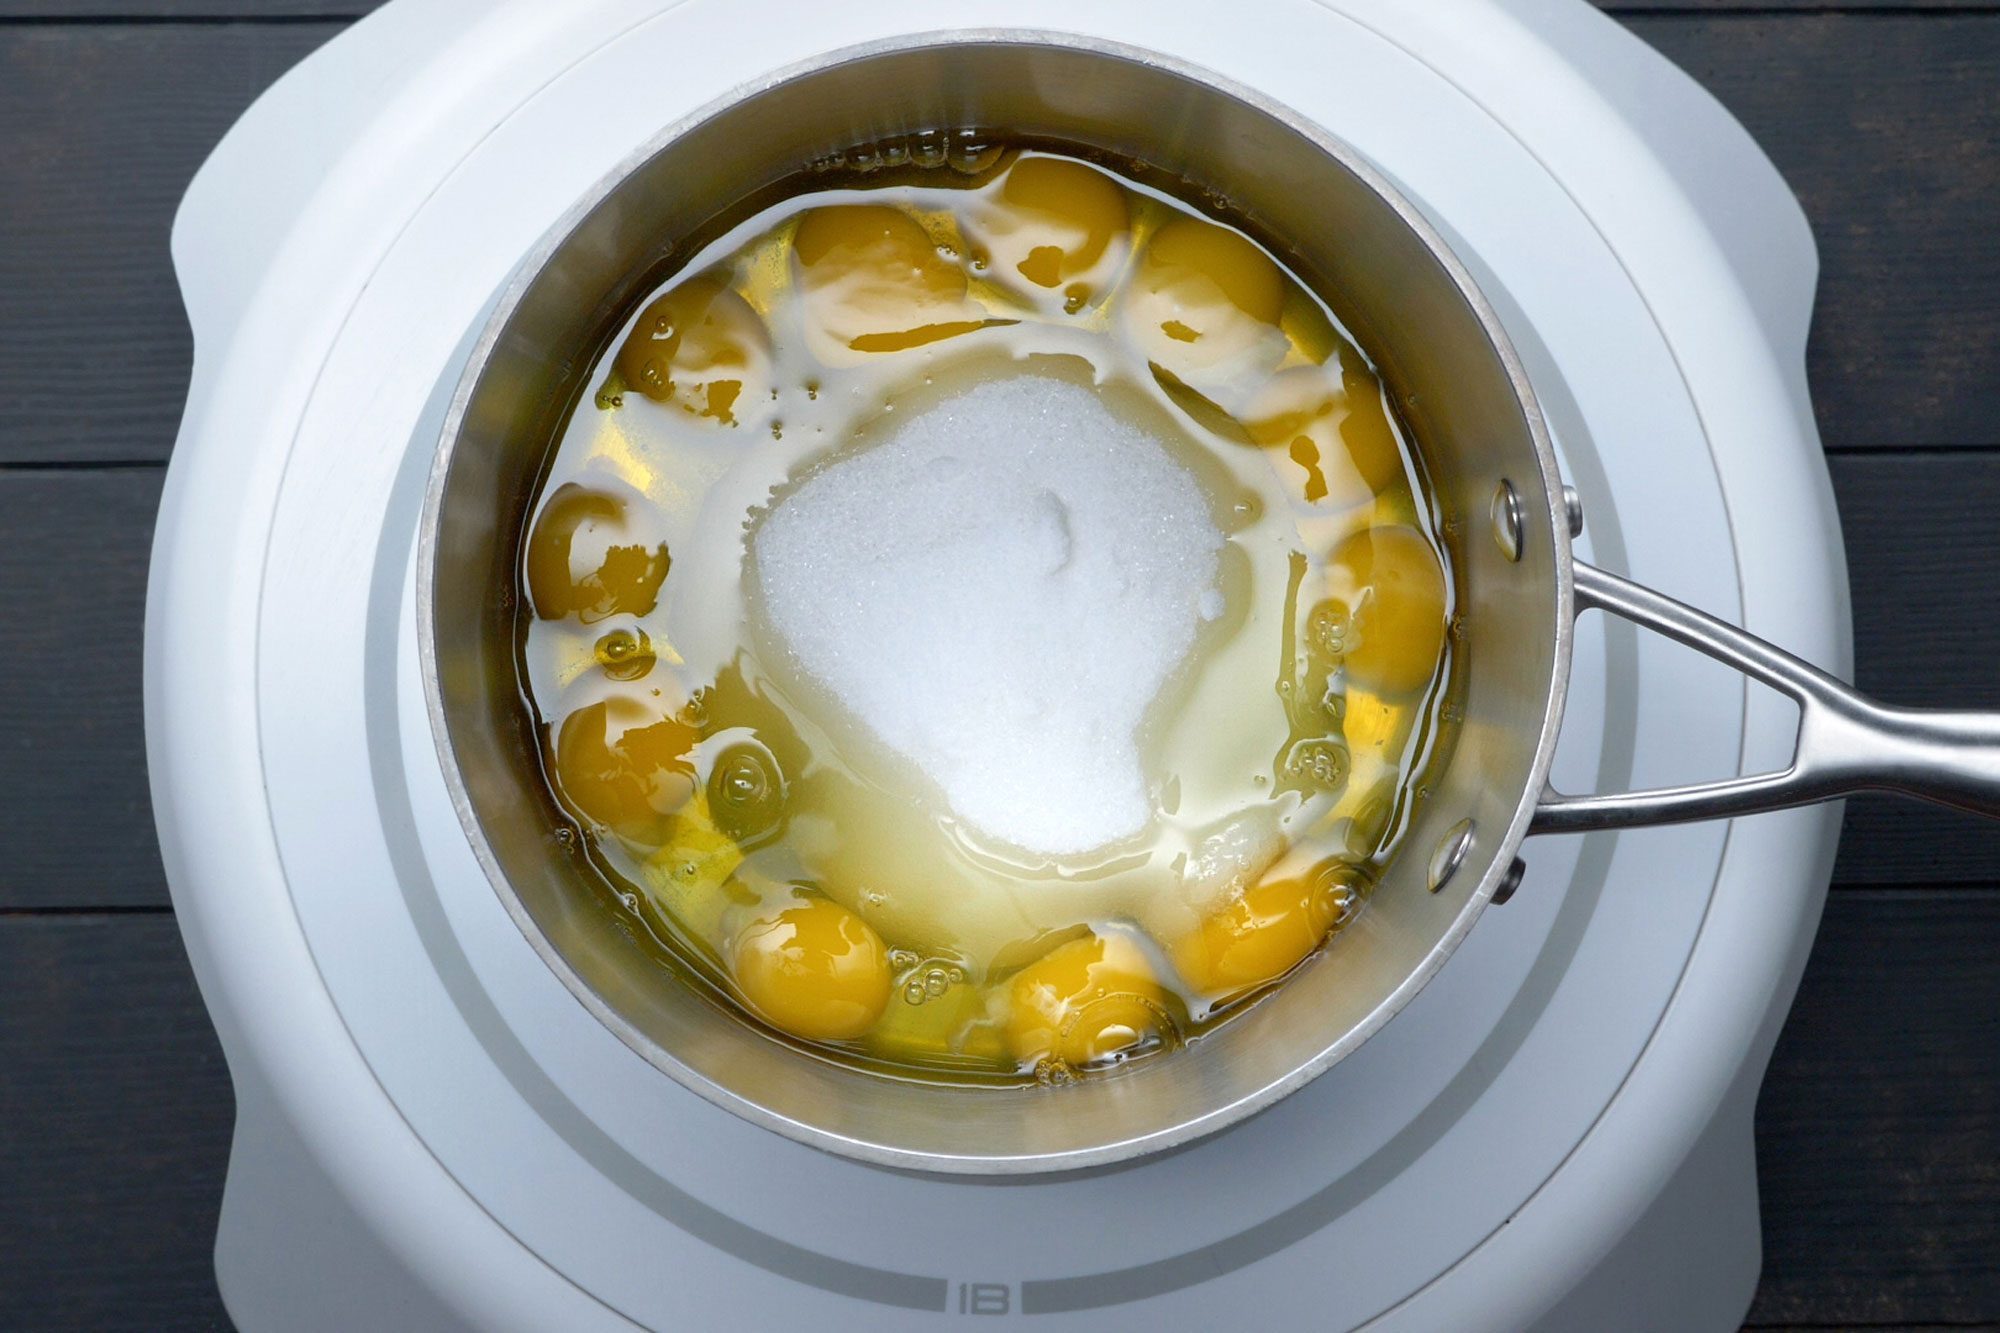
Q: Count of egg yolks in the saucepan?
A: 11